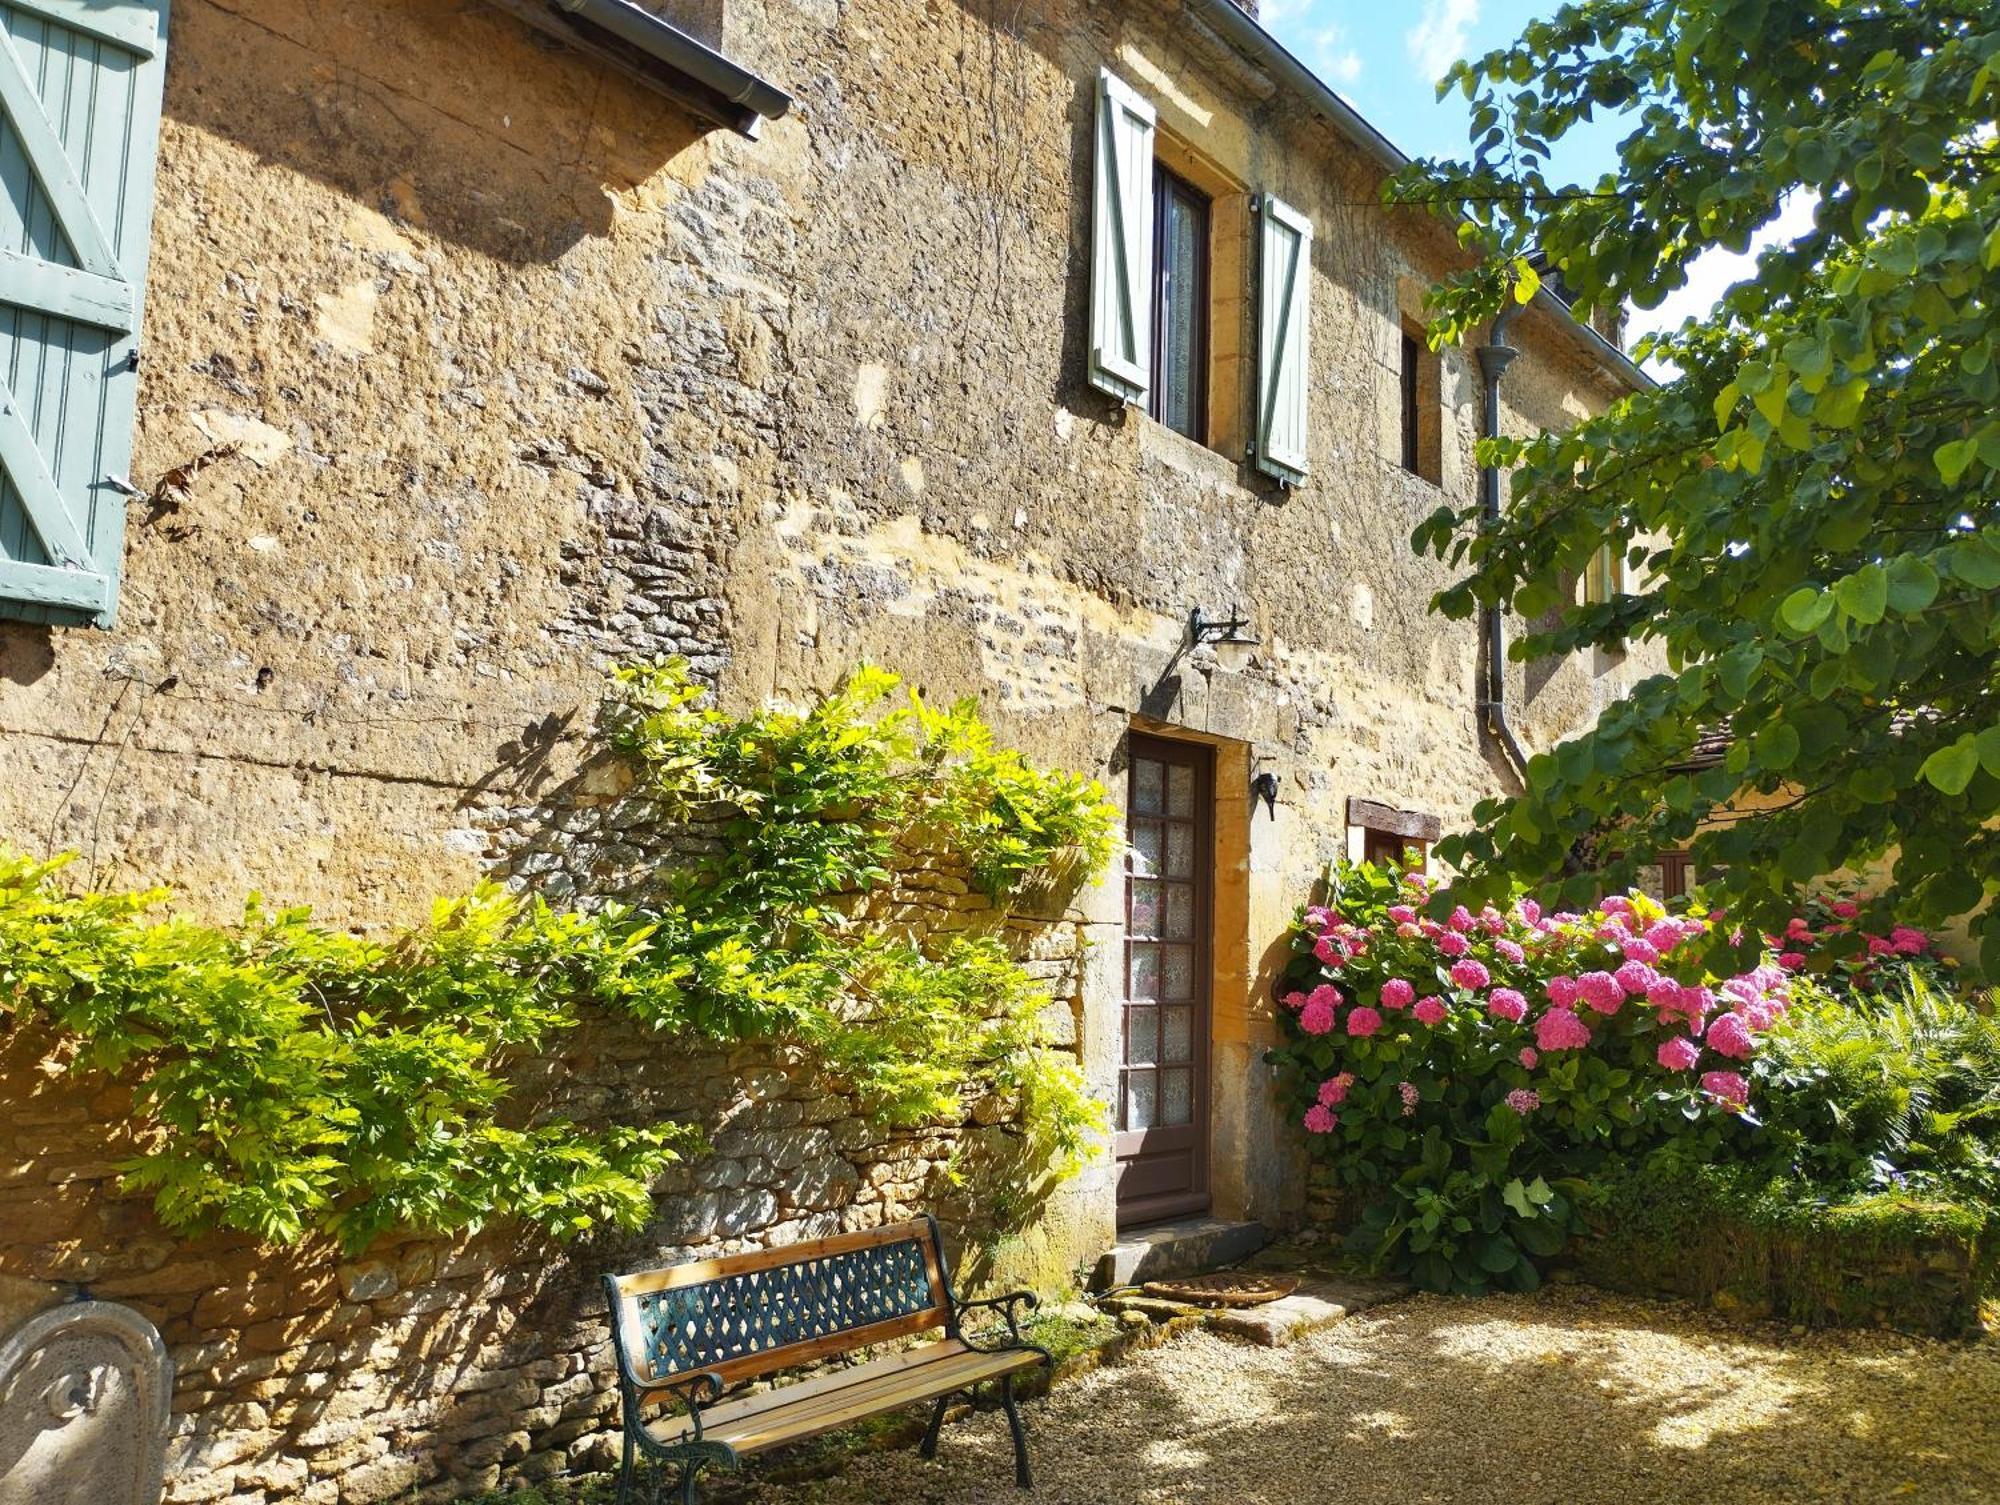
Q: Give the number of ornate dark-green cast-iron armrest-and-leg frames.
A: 2